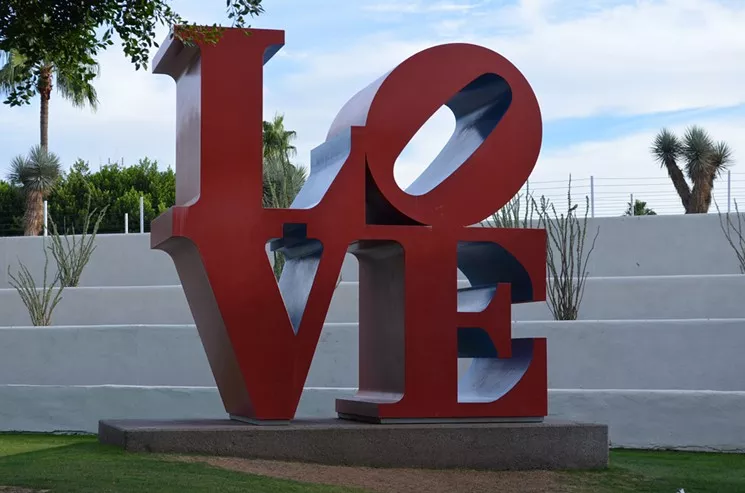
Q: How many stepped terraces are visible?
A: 4